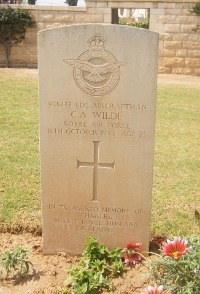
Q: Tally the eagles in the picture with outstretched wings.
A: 1